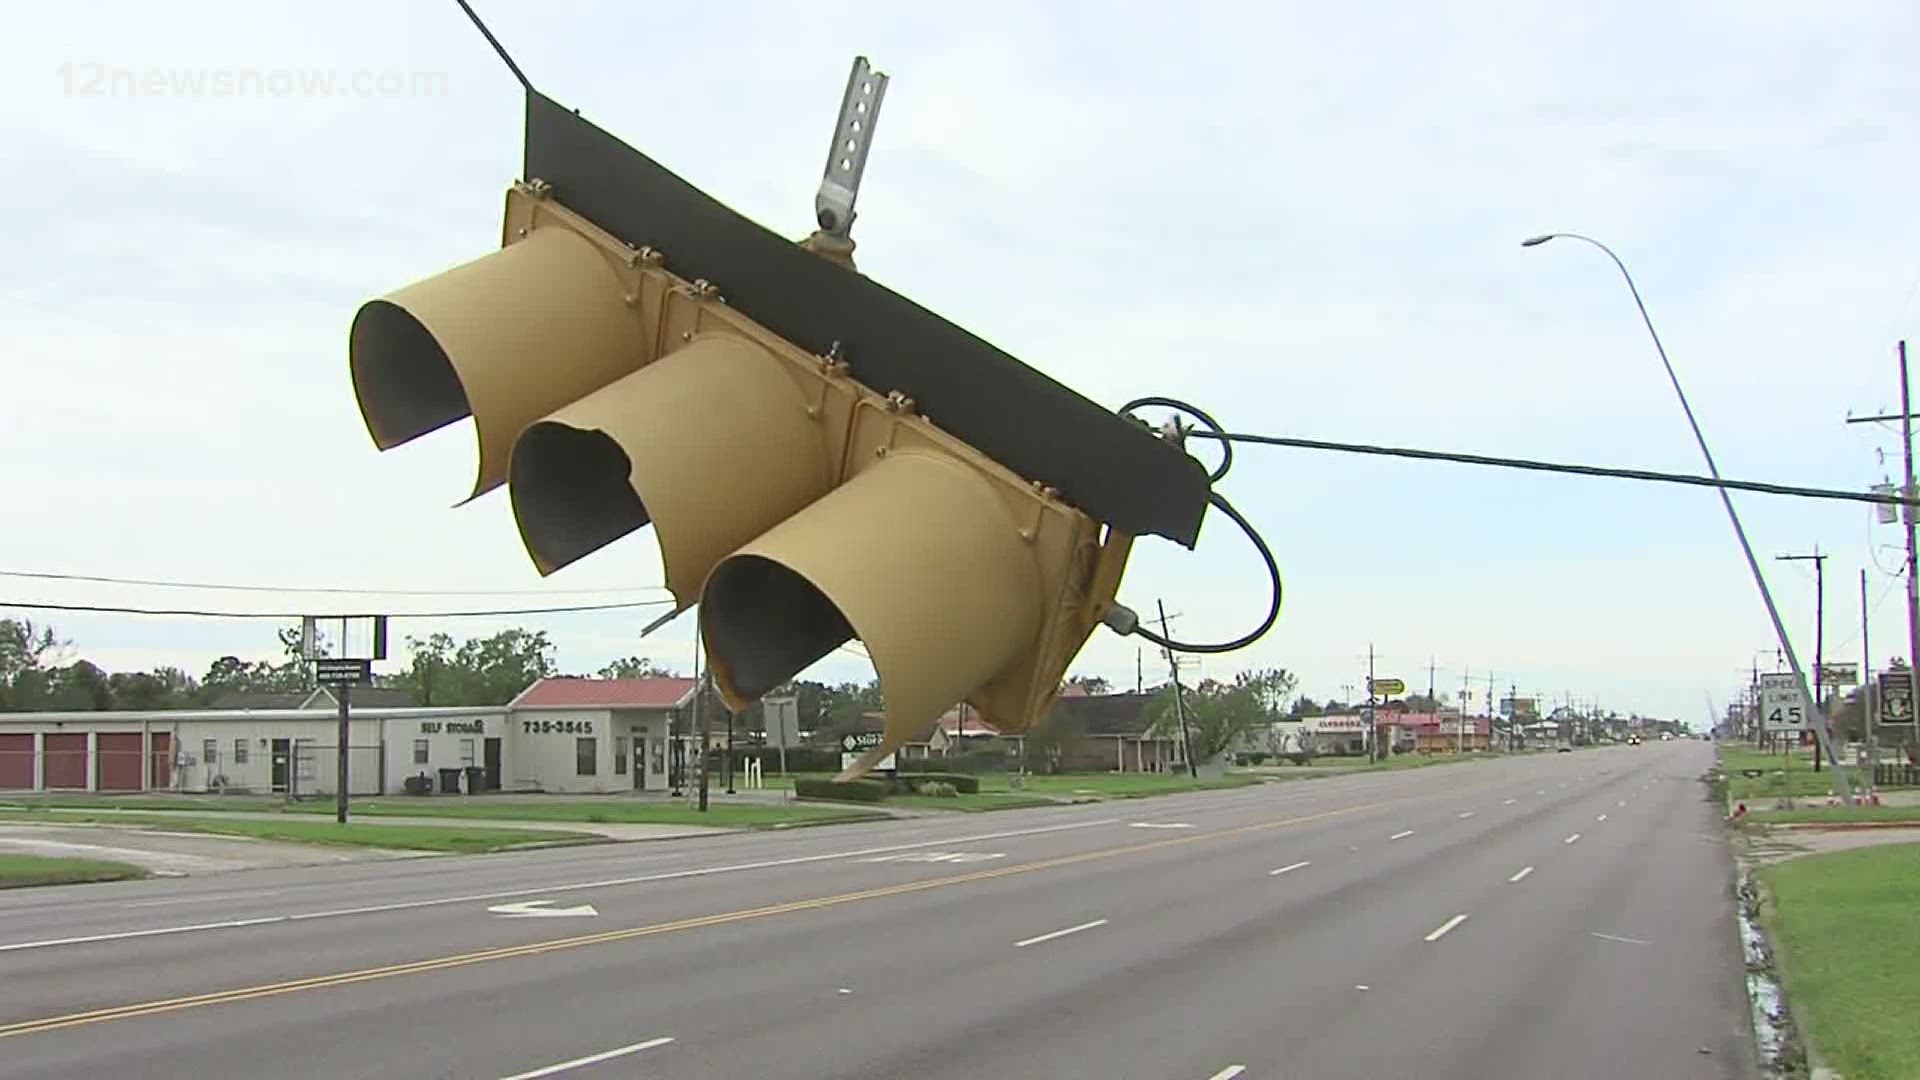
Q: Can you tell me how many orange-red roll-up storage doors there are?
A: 4